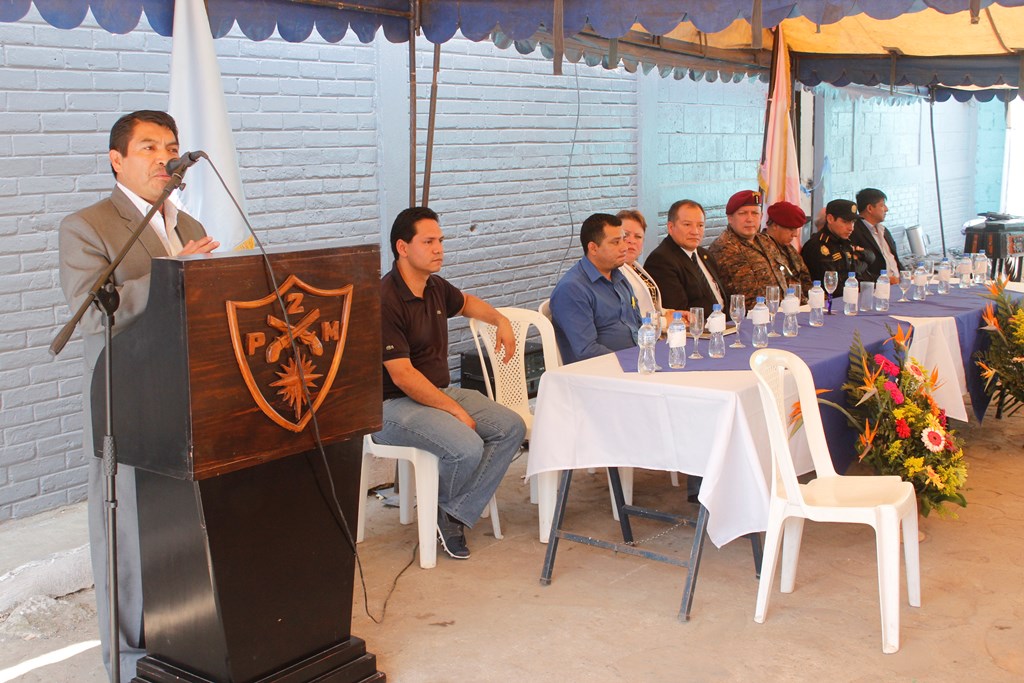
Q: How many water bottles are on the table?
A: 12